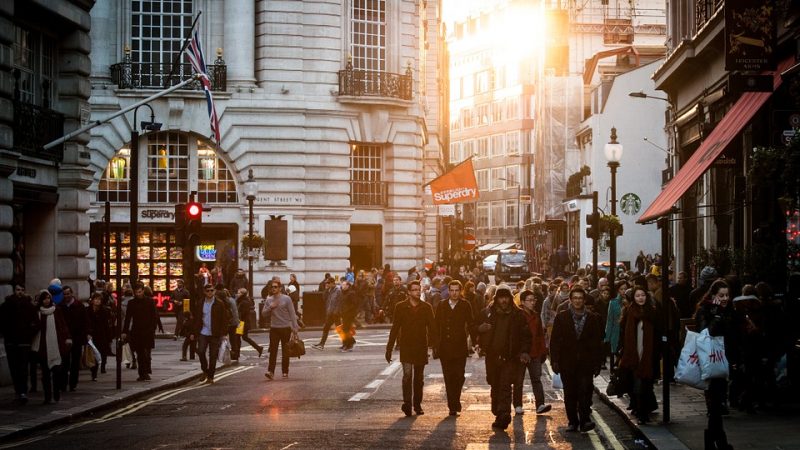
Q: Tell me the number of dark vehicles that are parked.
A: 1